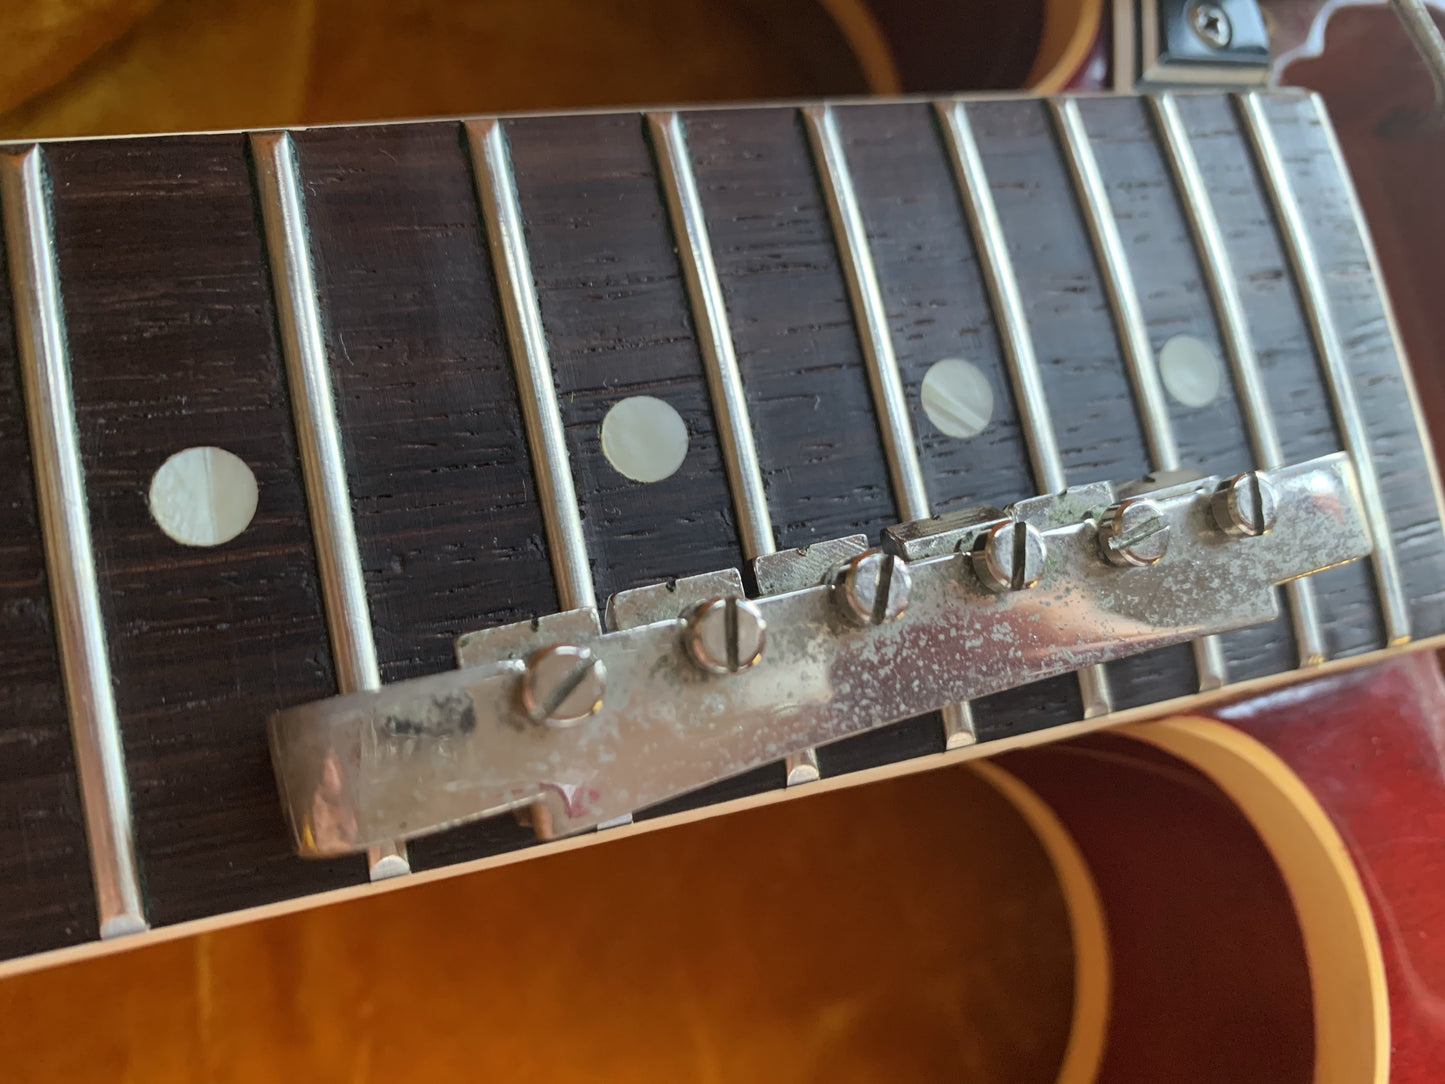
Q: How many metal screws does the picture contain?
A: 7